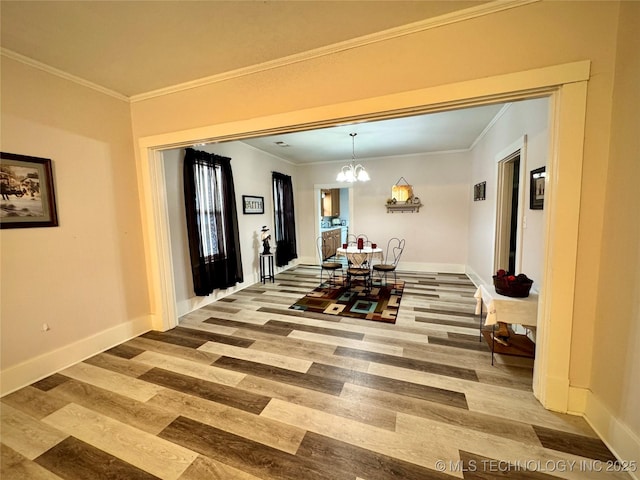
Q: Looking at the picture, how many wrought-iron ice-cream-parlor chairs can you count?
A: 4